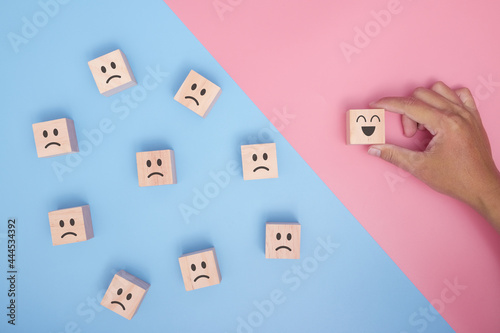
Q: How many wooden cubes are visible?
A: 10